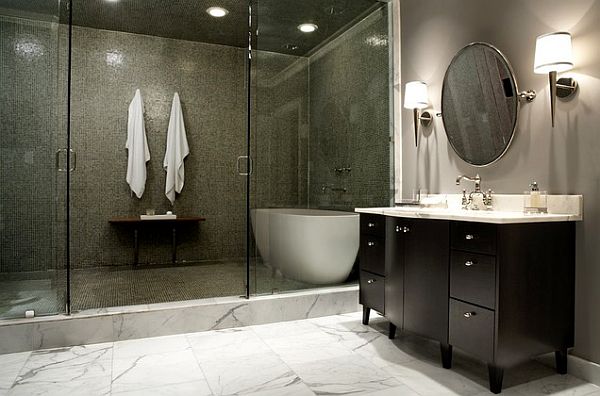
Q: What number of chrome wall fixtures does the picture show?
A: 2